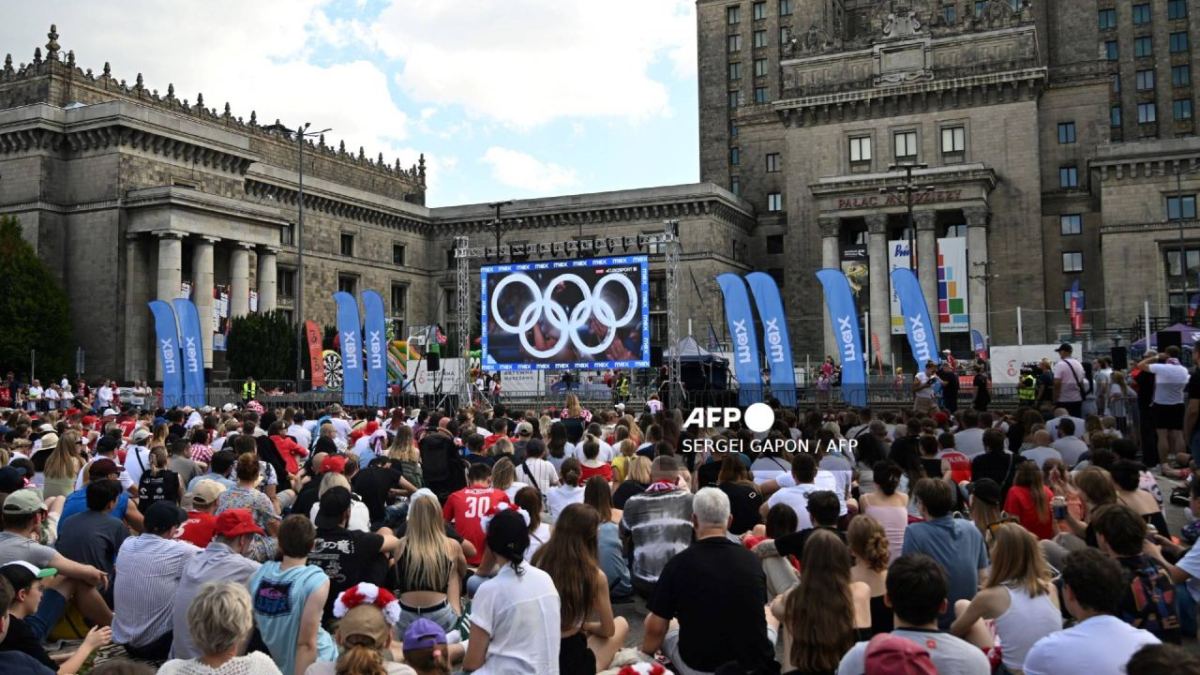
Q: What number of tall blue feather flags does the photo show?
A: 8